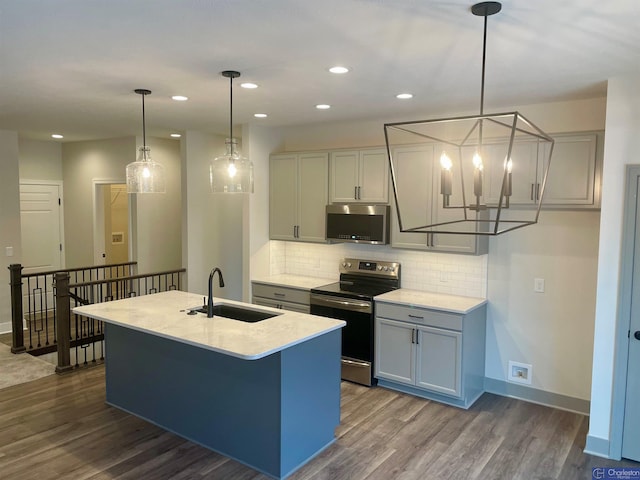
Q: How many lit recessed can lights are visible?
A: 8